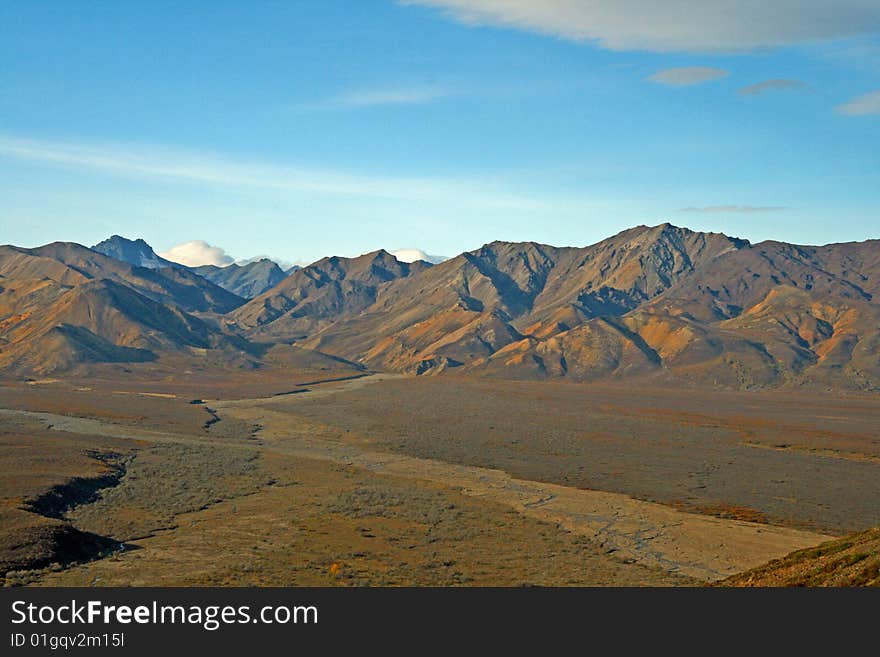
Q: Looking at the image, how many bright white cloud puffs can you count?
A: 2